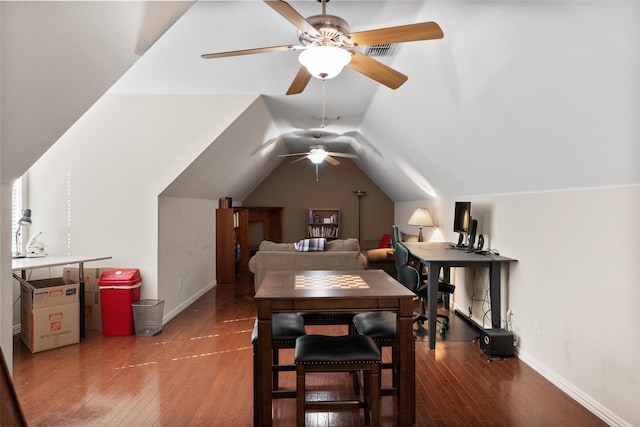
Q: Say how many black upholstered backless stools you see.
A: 4